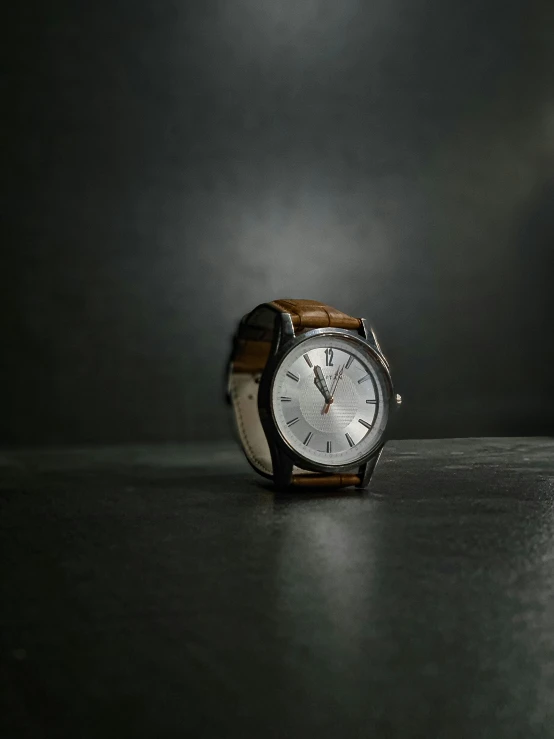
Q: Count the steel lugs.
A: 4